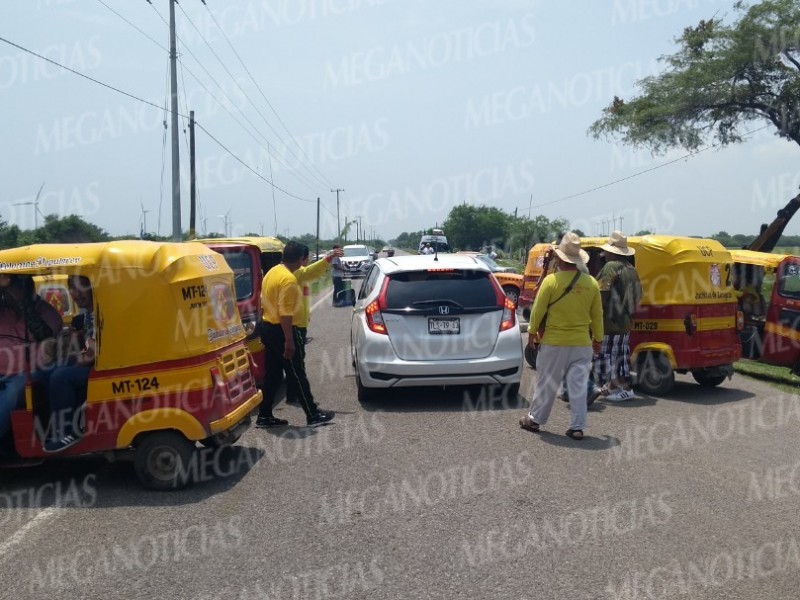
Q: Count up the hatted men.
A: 2